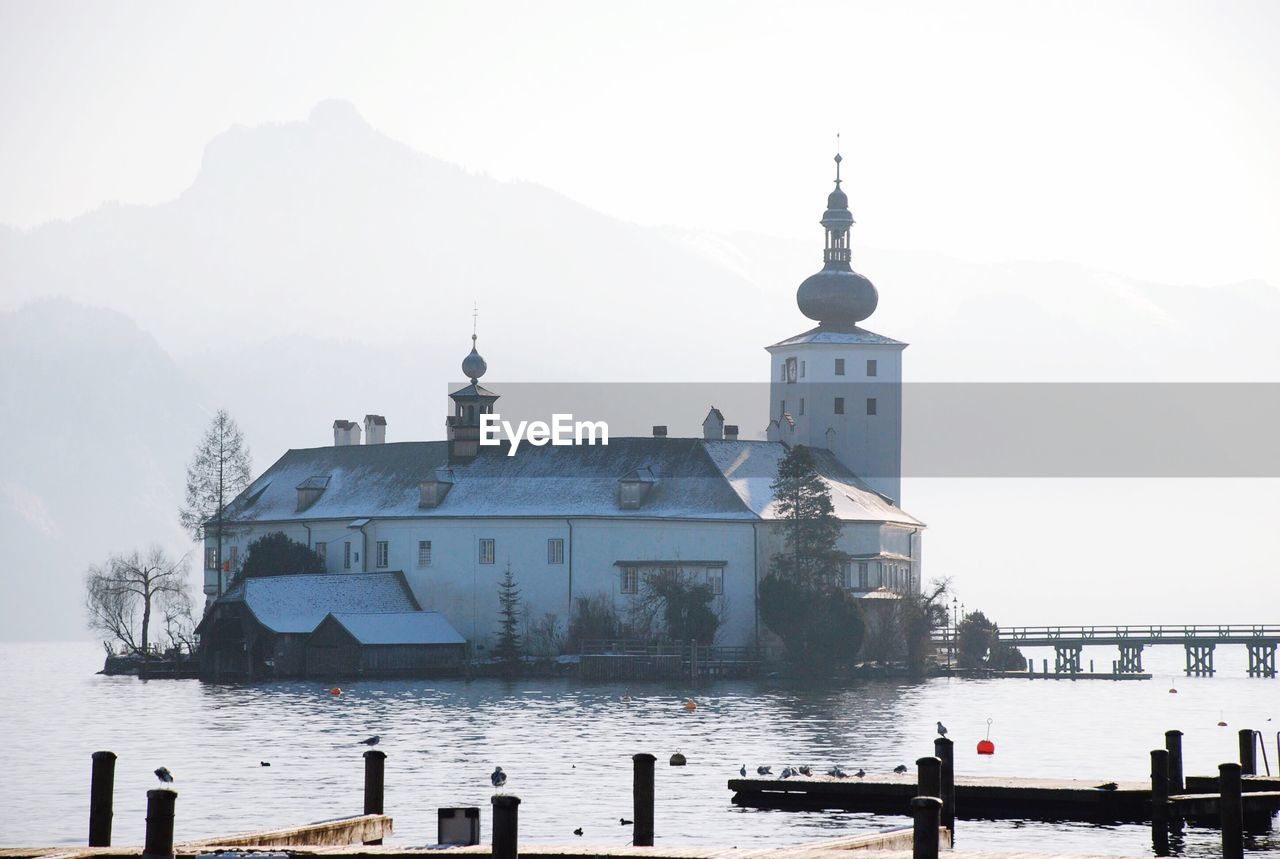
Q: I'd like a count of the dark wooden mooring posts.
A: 12